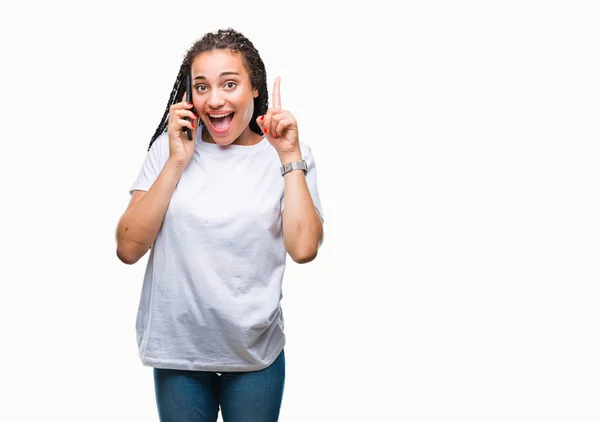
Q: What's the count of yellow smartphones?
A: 0